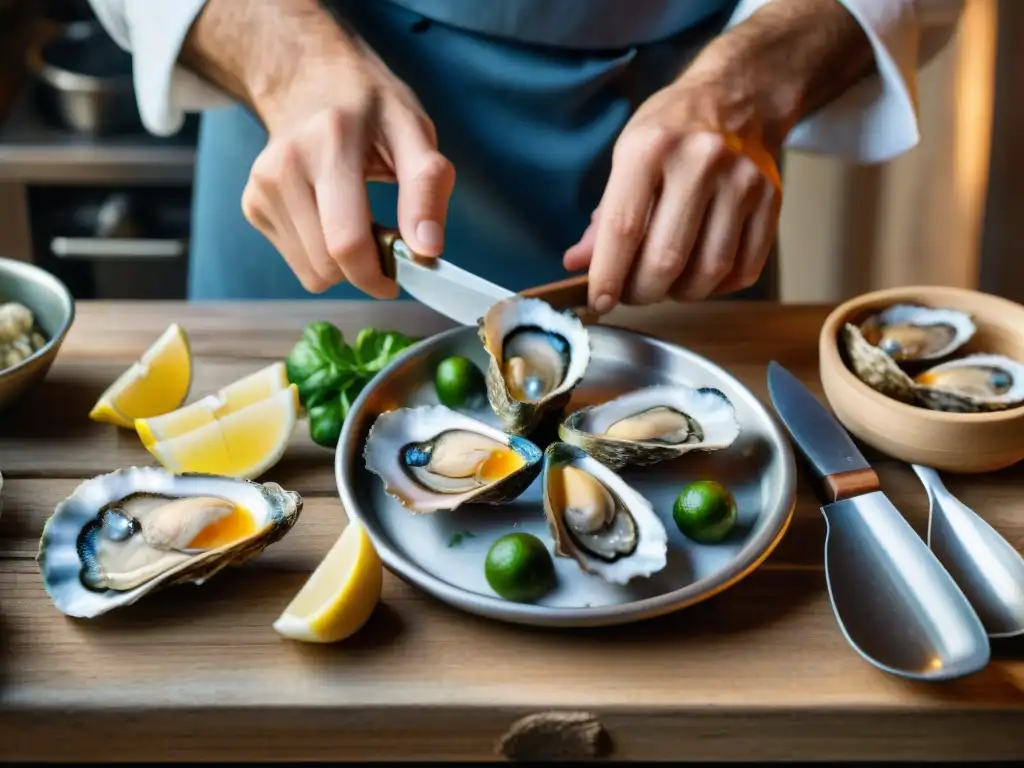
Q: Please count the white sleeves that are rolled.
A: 2